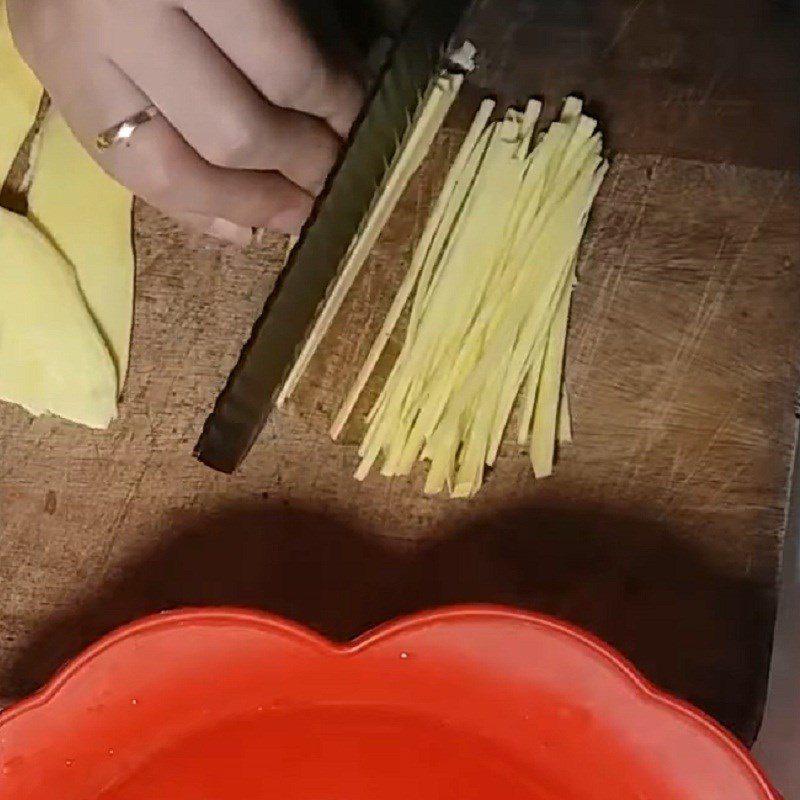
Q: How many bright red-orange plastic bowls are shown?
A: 1